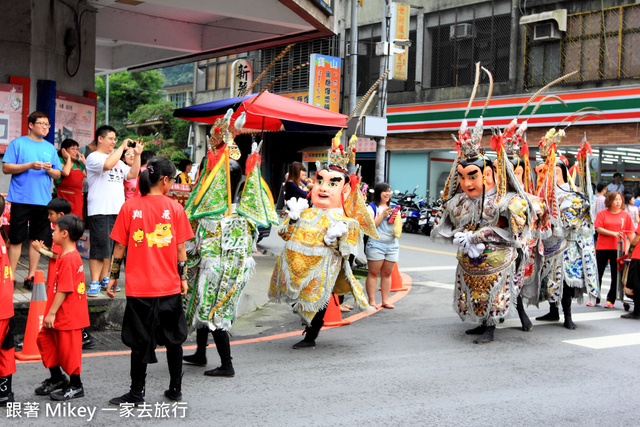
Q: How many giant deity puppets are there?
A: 5